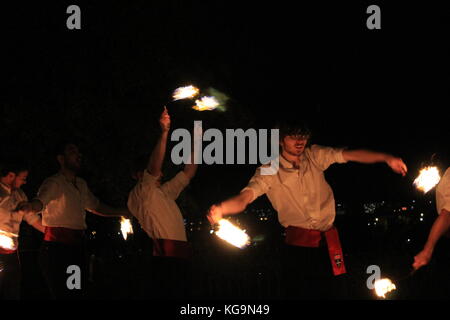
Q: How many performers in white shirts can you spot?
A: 5